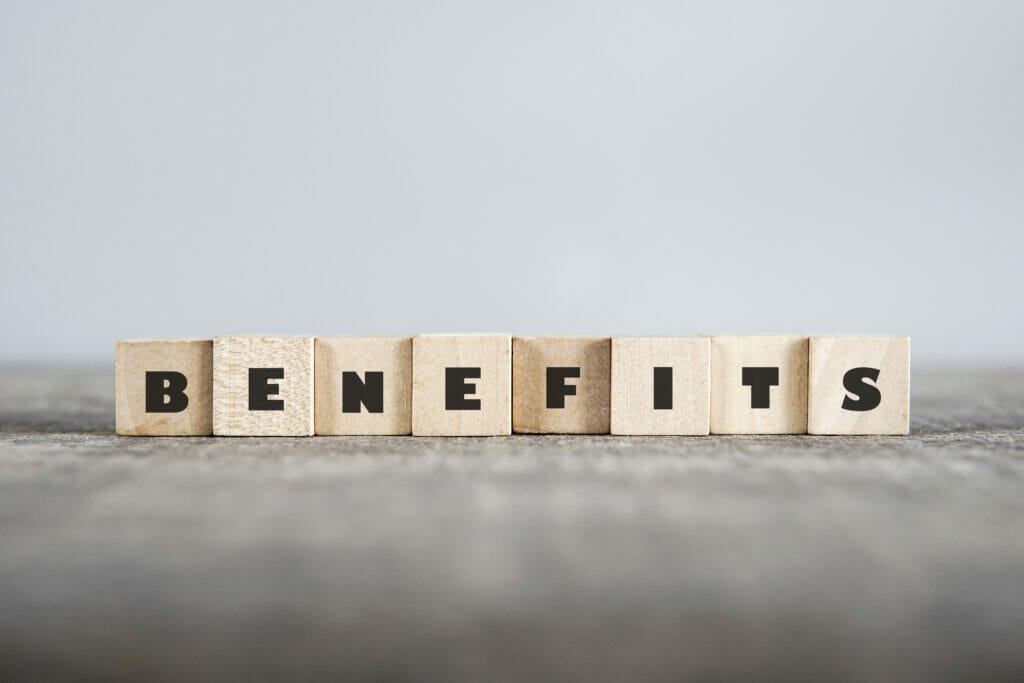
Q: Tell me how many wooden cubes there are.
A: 8